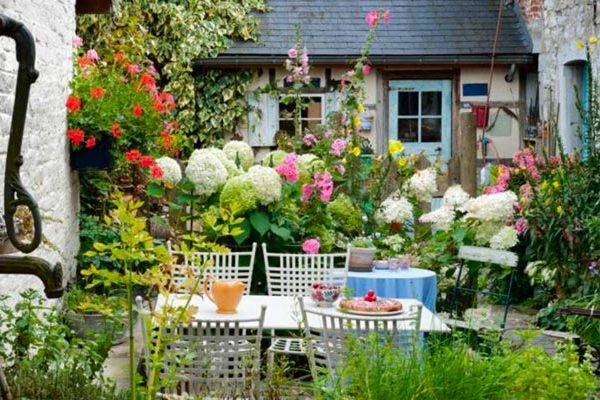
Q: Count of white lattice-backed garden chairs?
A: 4